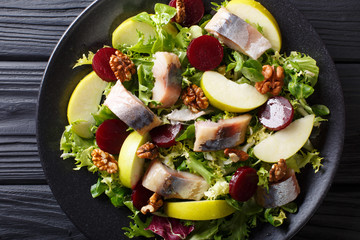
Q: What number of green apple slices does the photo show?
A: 7